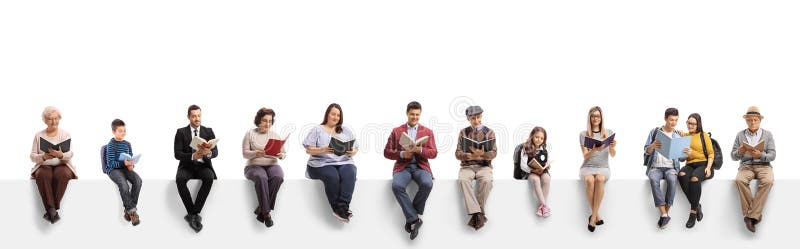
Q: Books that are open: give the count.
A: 11